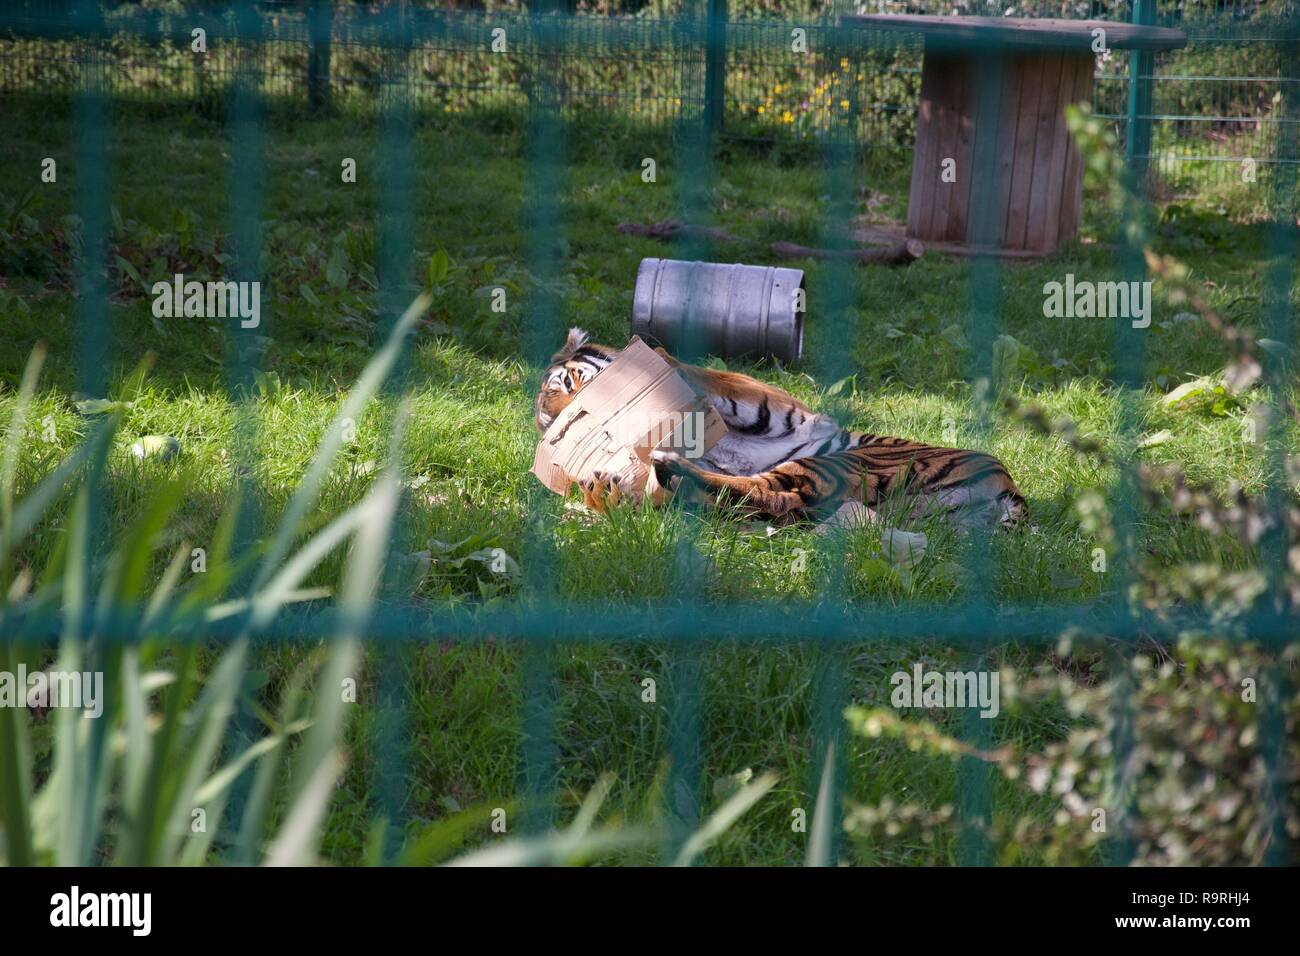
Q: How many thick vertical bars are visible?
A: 9